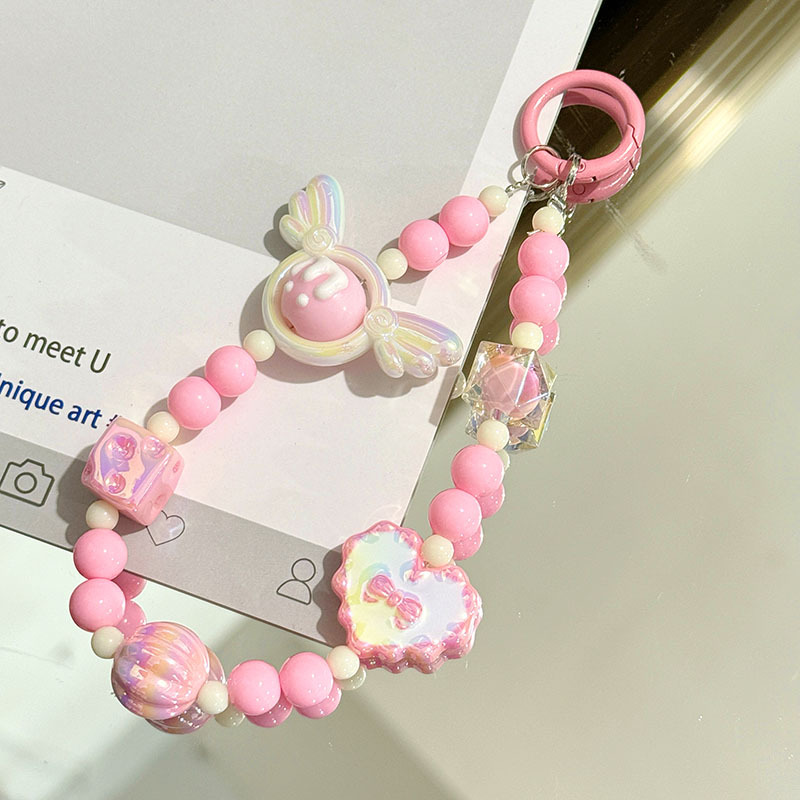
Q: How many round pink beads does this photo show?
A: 12